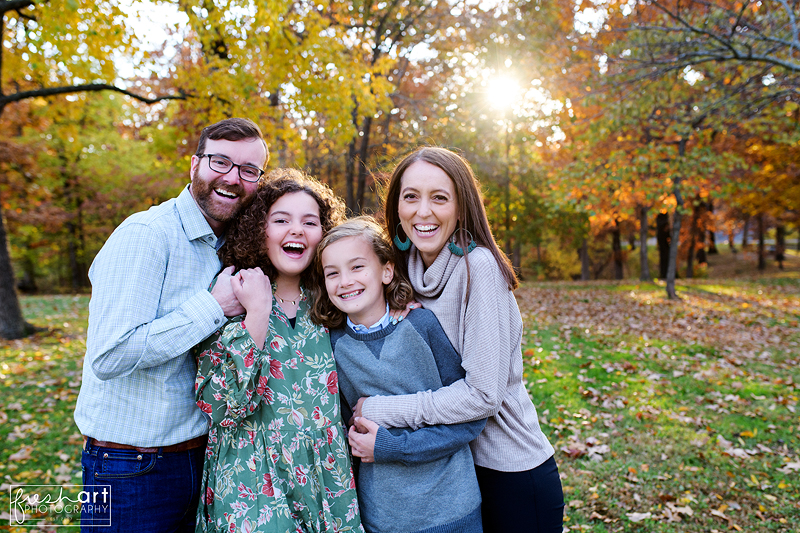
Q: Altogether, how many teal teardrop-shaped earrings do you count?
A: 2